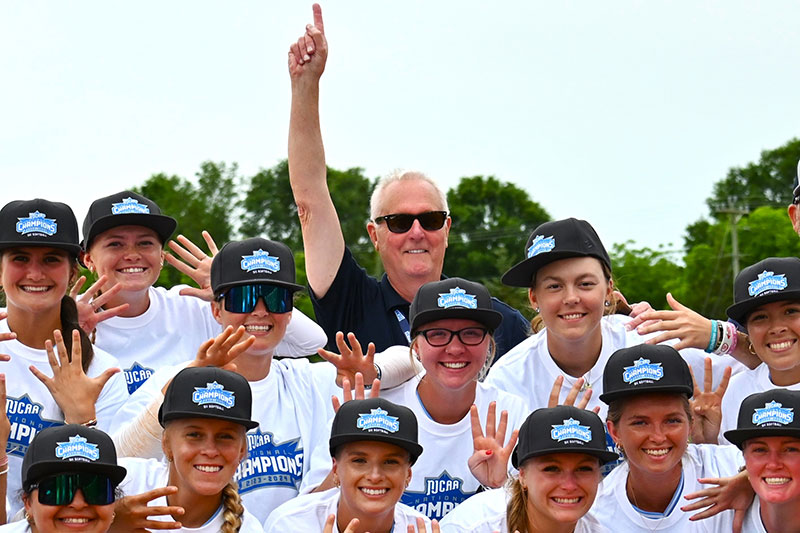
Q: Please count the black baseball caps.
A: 12